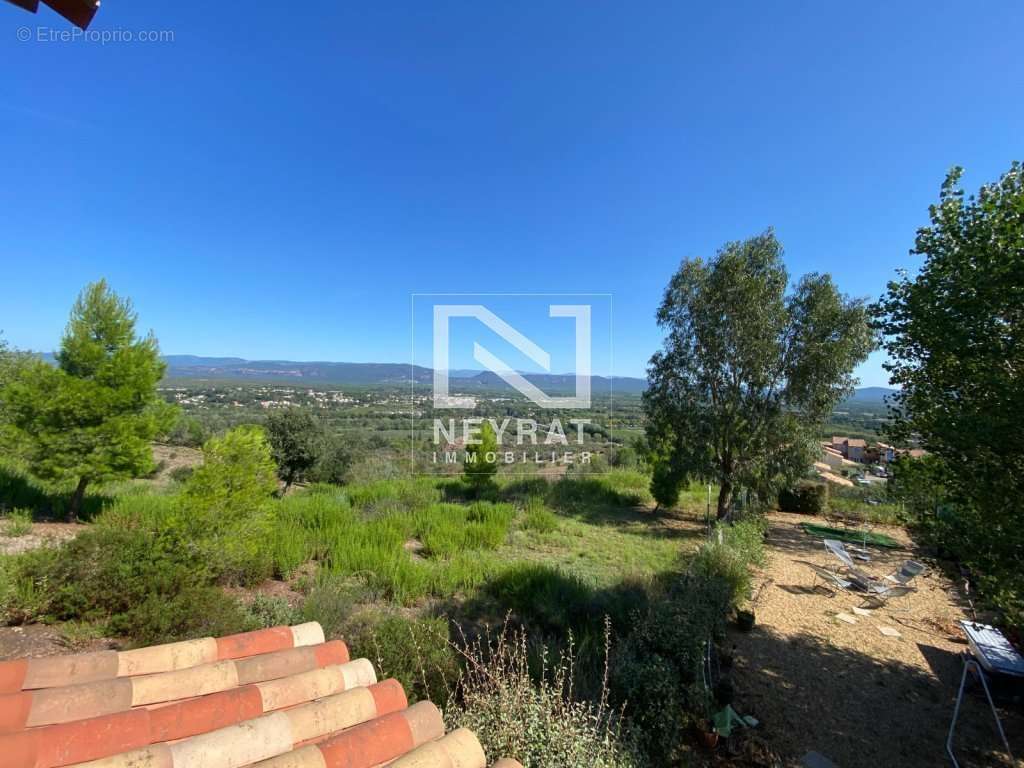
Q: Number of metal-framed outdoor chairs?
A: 4